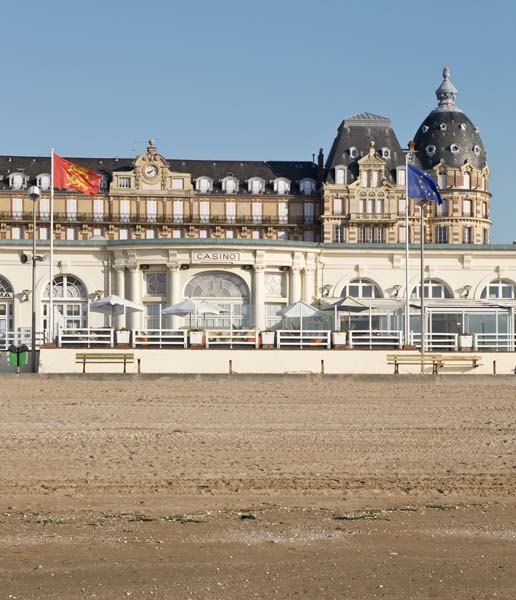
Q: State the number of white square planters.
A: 5